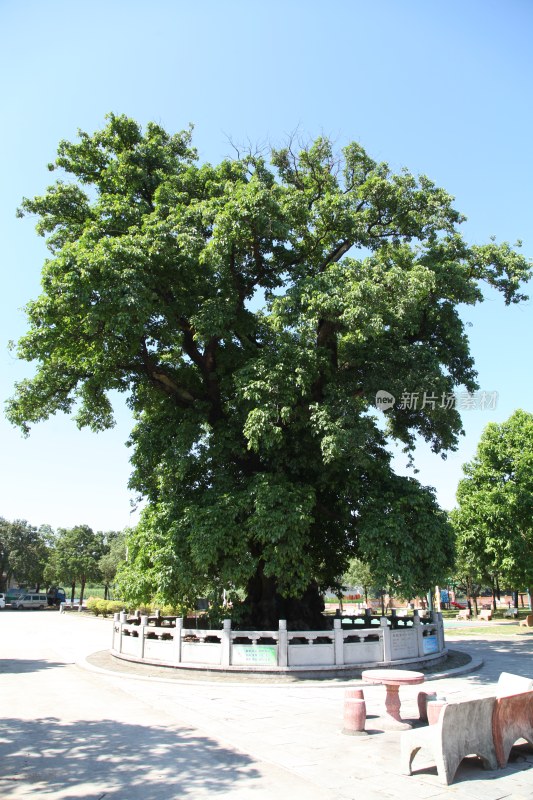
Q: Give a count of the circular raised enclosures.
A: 1